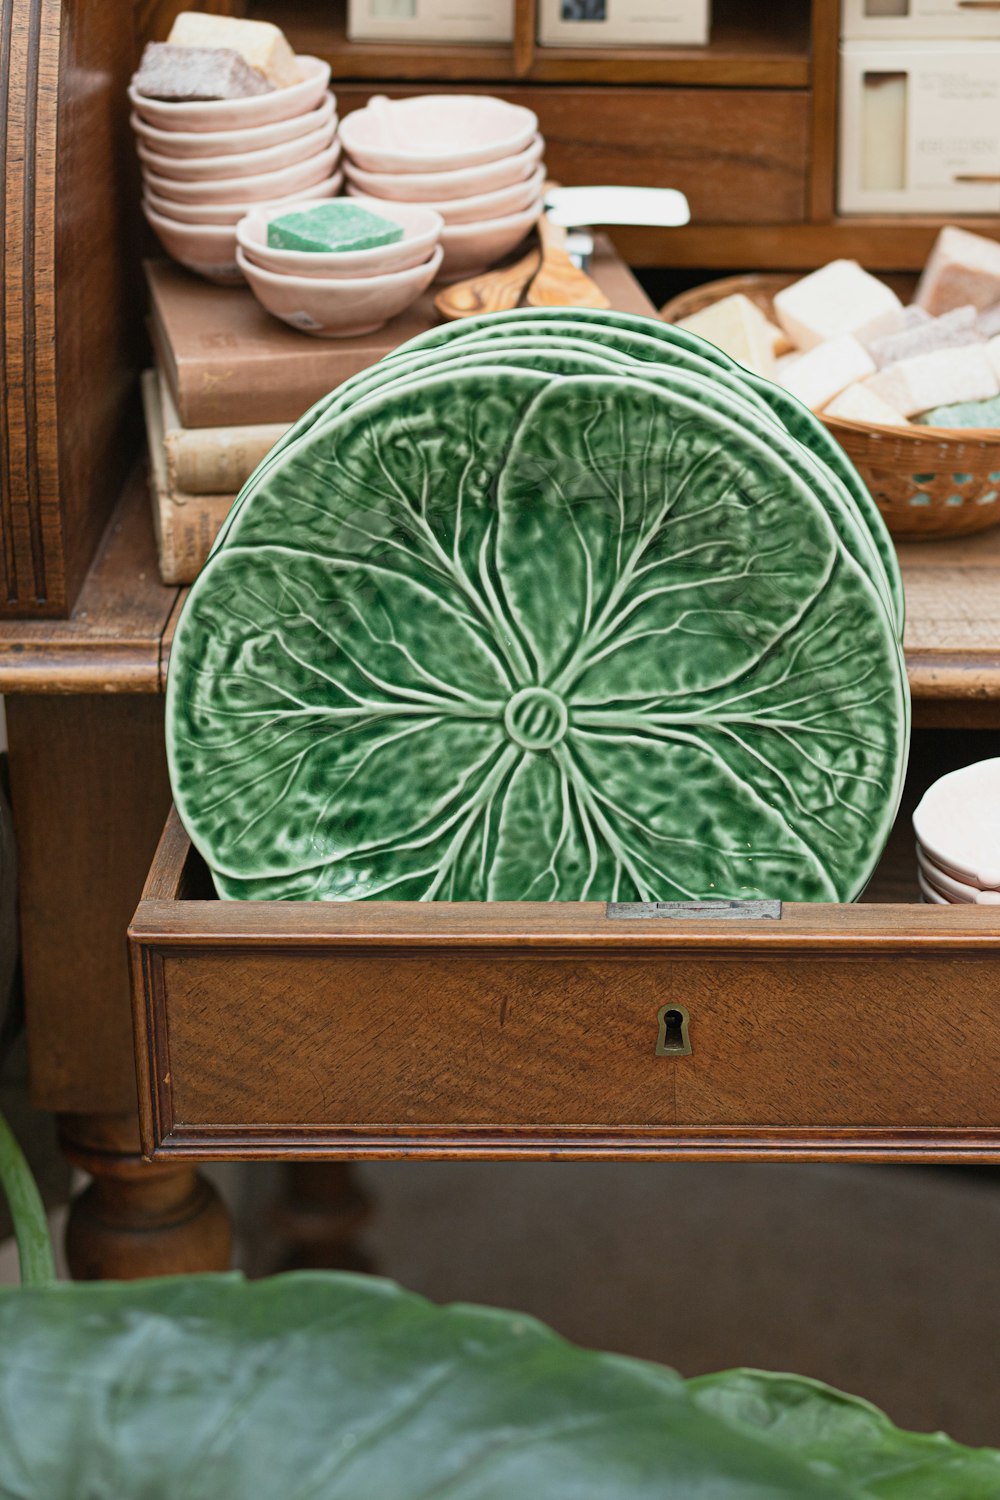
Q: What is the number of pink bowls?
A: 12